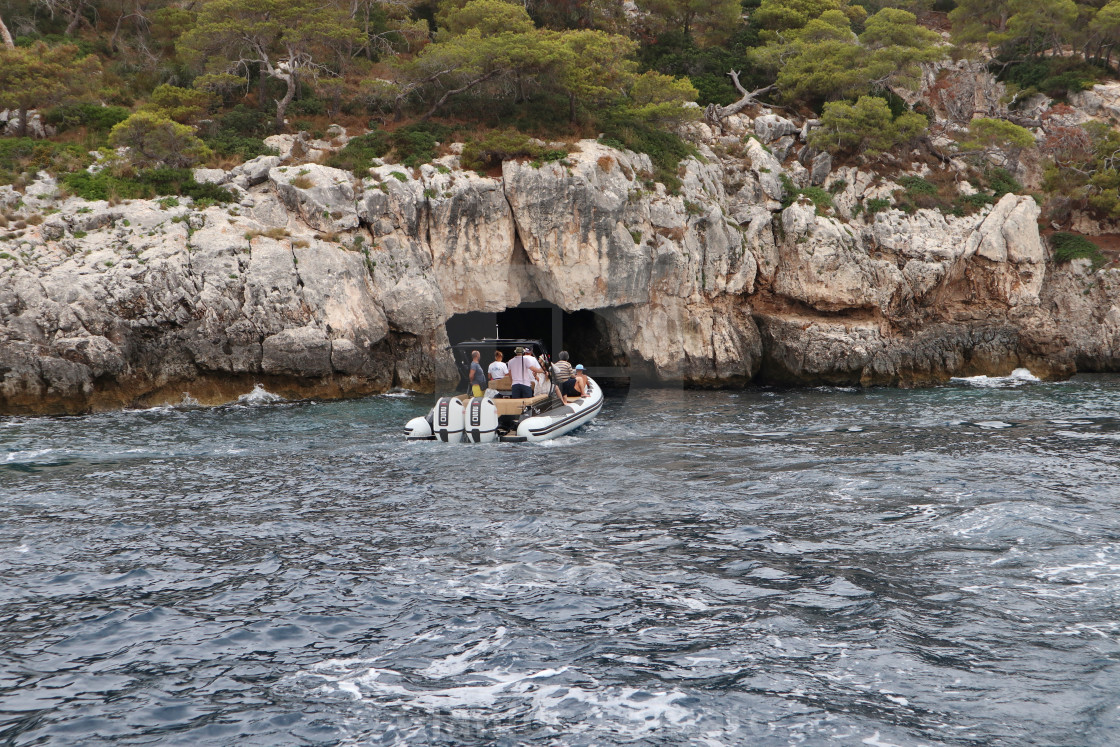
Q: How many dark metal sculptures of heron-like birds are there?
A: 0